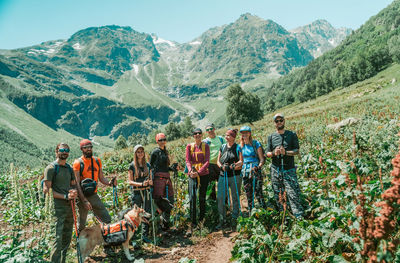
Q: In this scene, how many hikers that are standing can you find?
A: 9